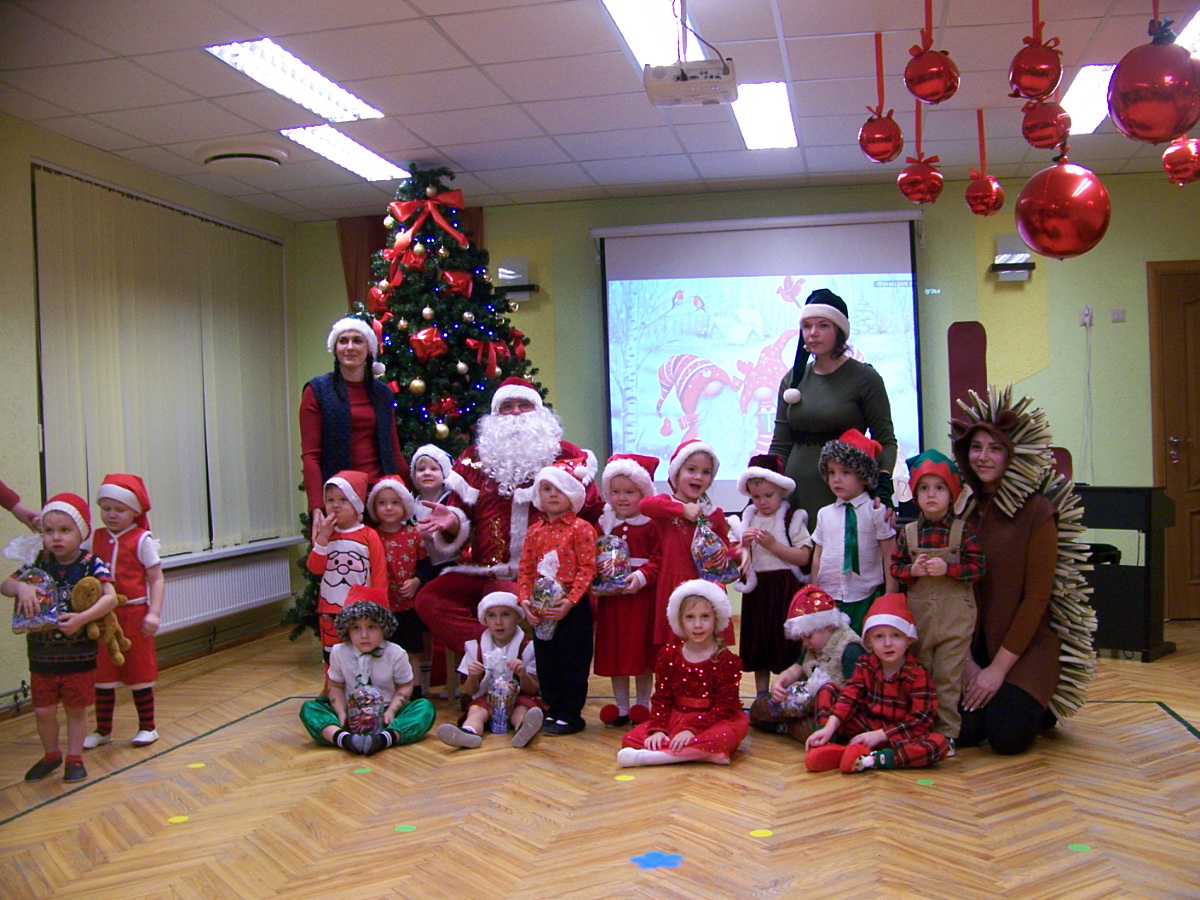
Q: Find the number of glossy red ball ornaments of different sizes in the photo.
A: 9